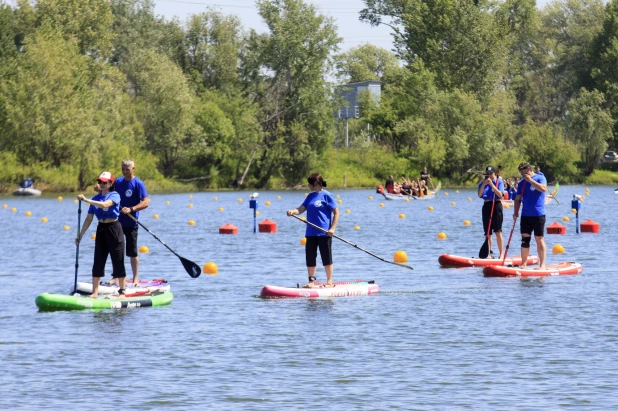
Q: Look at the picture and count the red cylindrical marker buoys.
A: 4